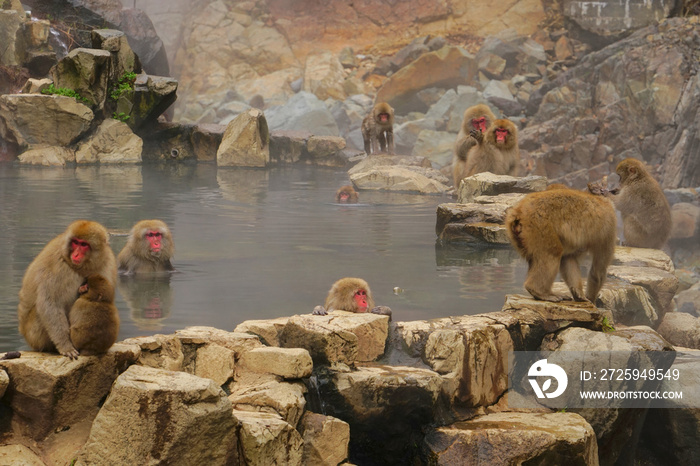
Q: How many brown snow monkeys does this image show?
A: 10